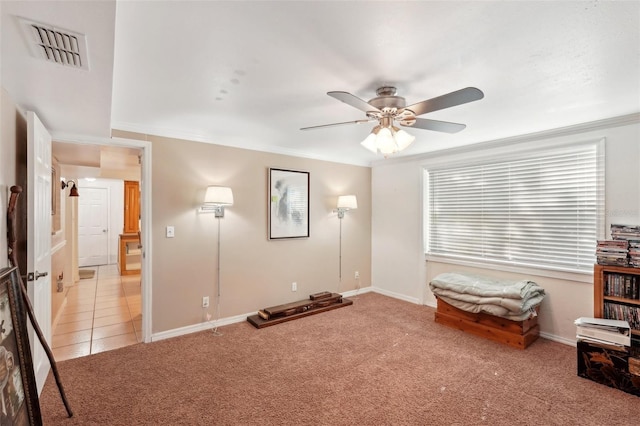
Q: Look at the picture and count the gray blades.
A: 4